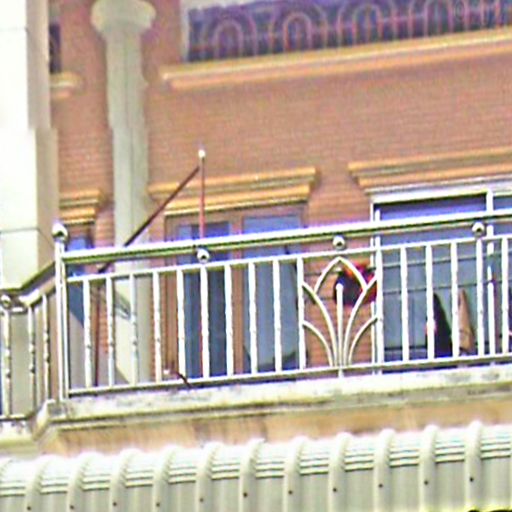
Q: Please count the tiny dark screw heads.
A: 11